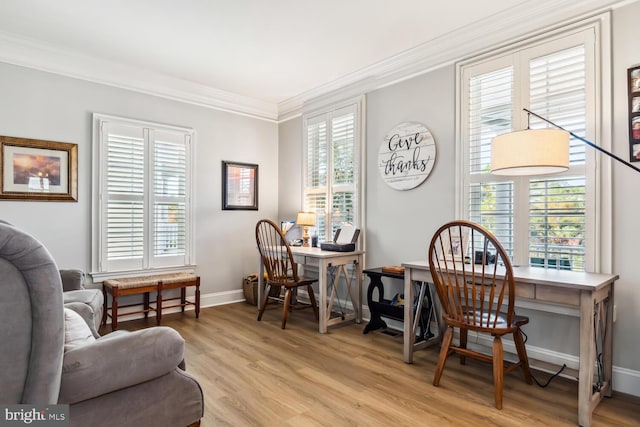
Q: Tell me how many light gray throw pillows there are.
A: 1